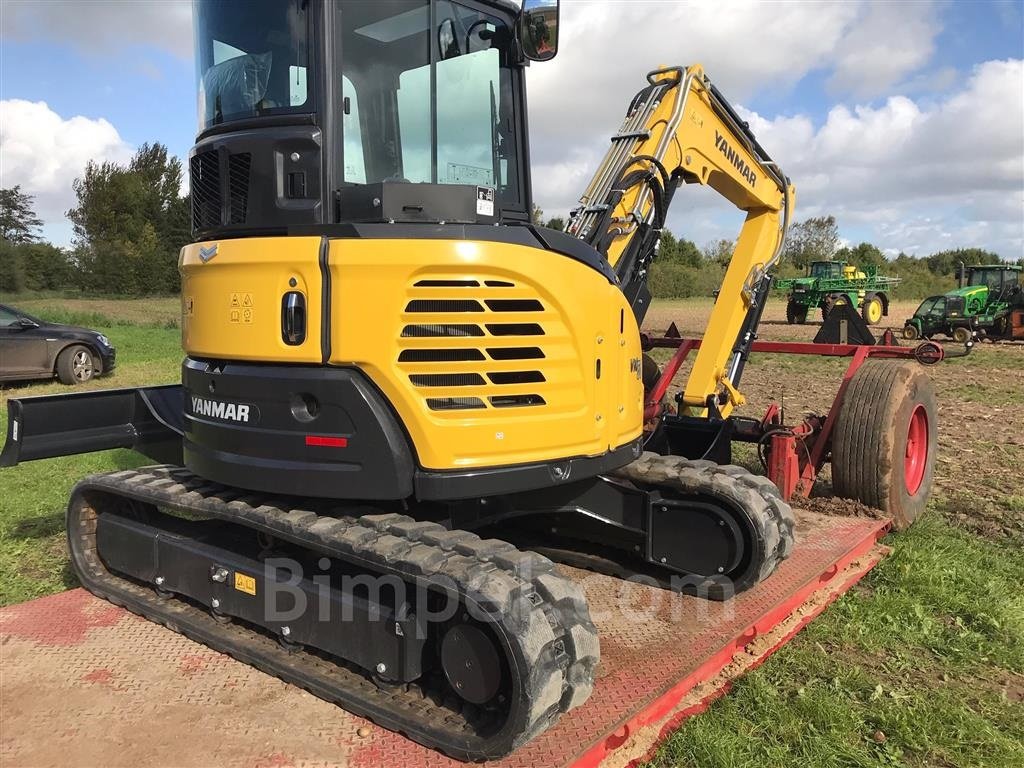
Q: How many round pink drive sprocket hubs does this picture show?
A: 0